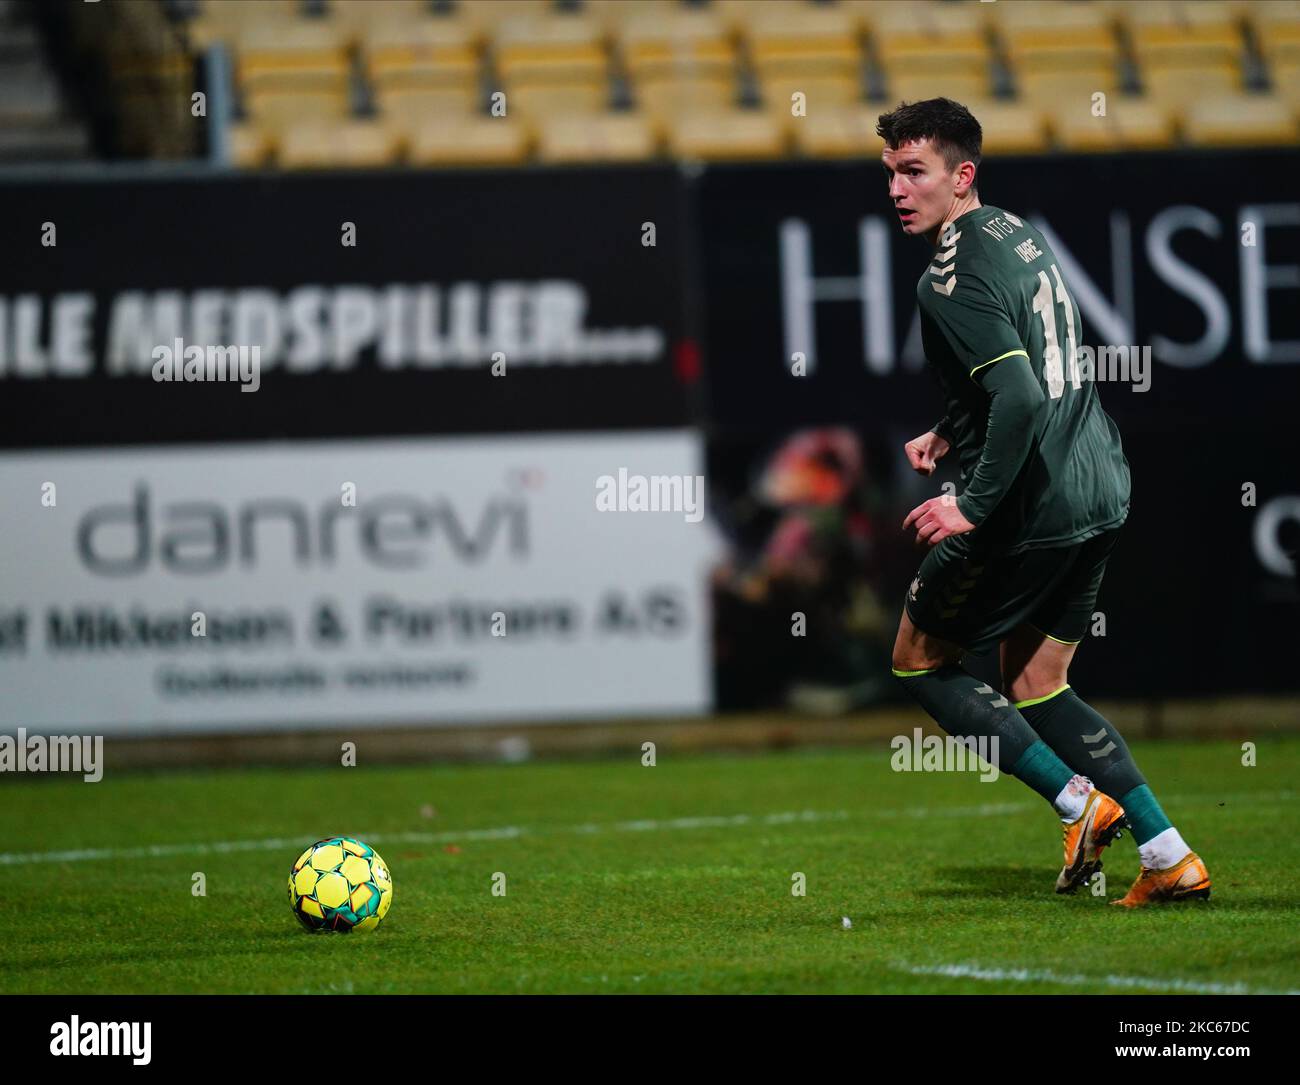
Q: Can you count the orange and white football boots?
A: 2